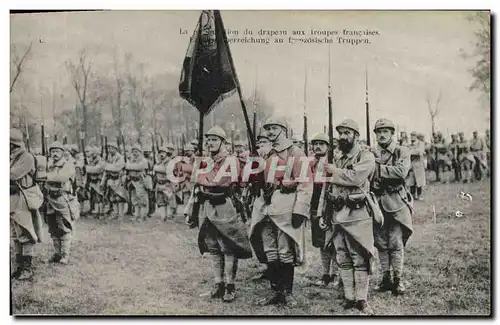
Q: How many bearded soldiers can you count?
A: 1